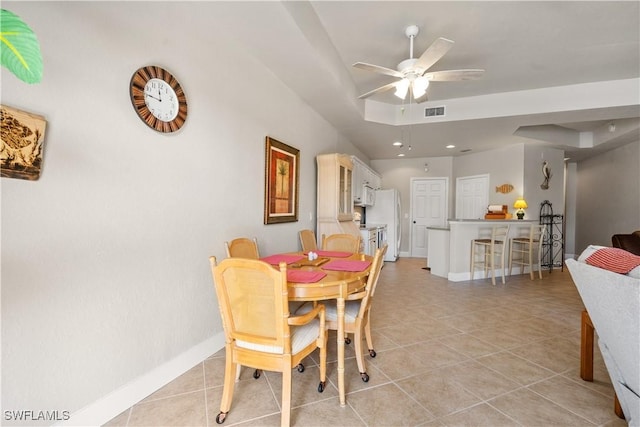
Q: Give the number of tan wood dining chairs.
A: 5